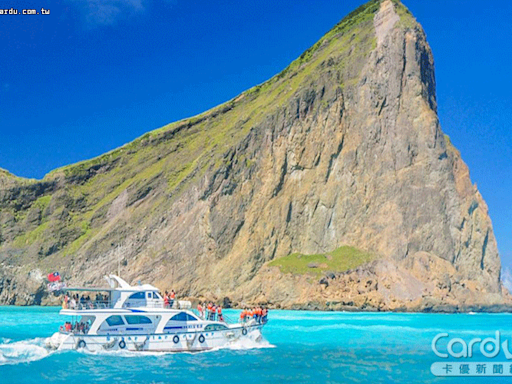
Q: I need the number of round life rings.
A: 5